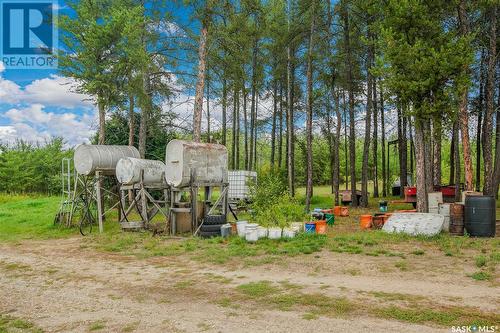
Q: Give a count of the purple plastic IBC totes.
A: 0